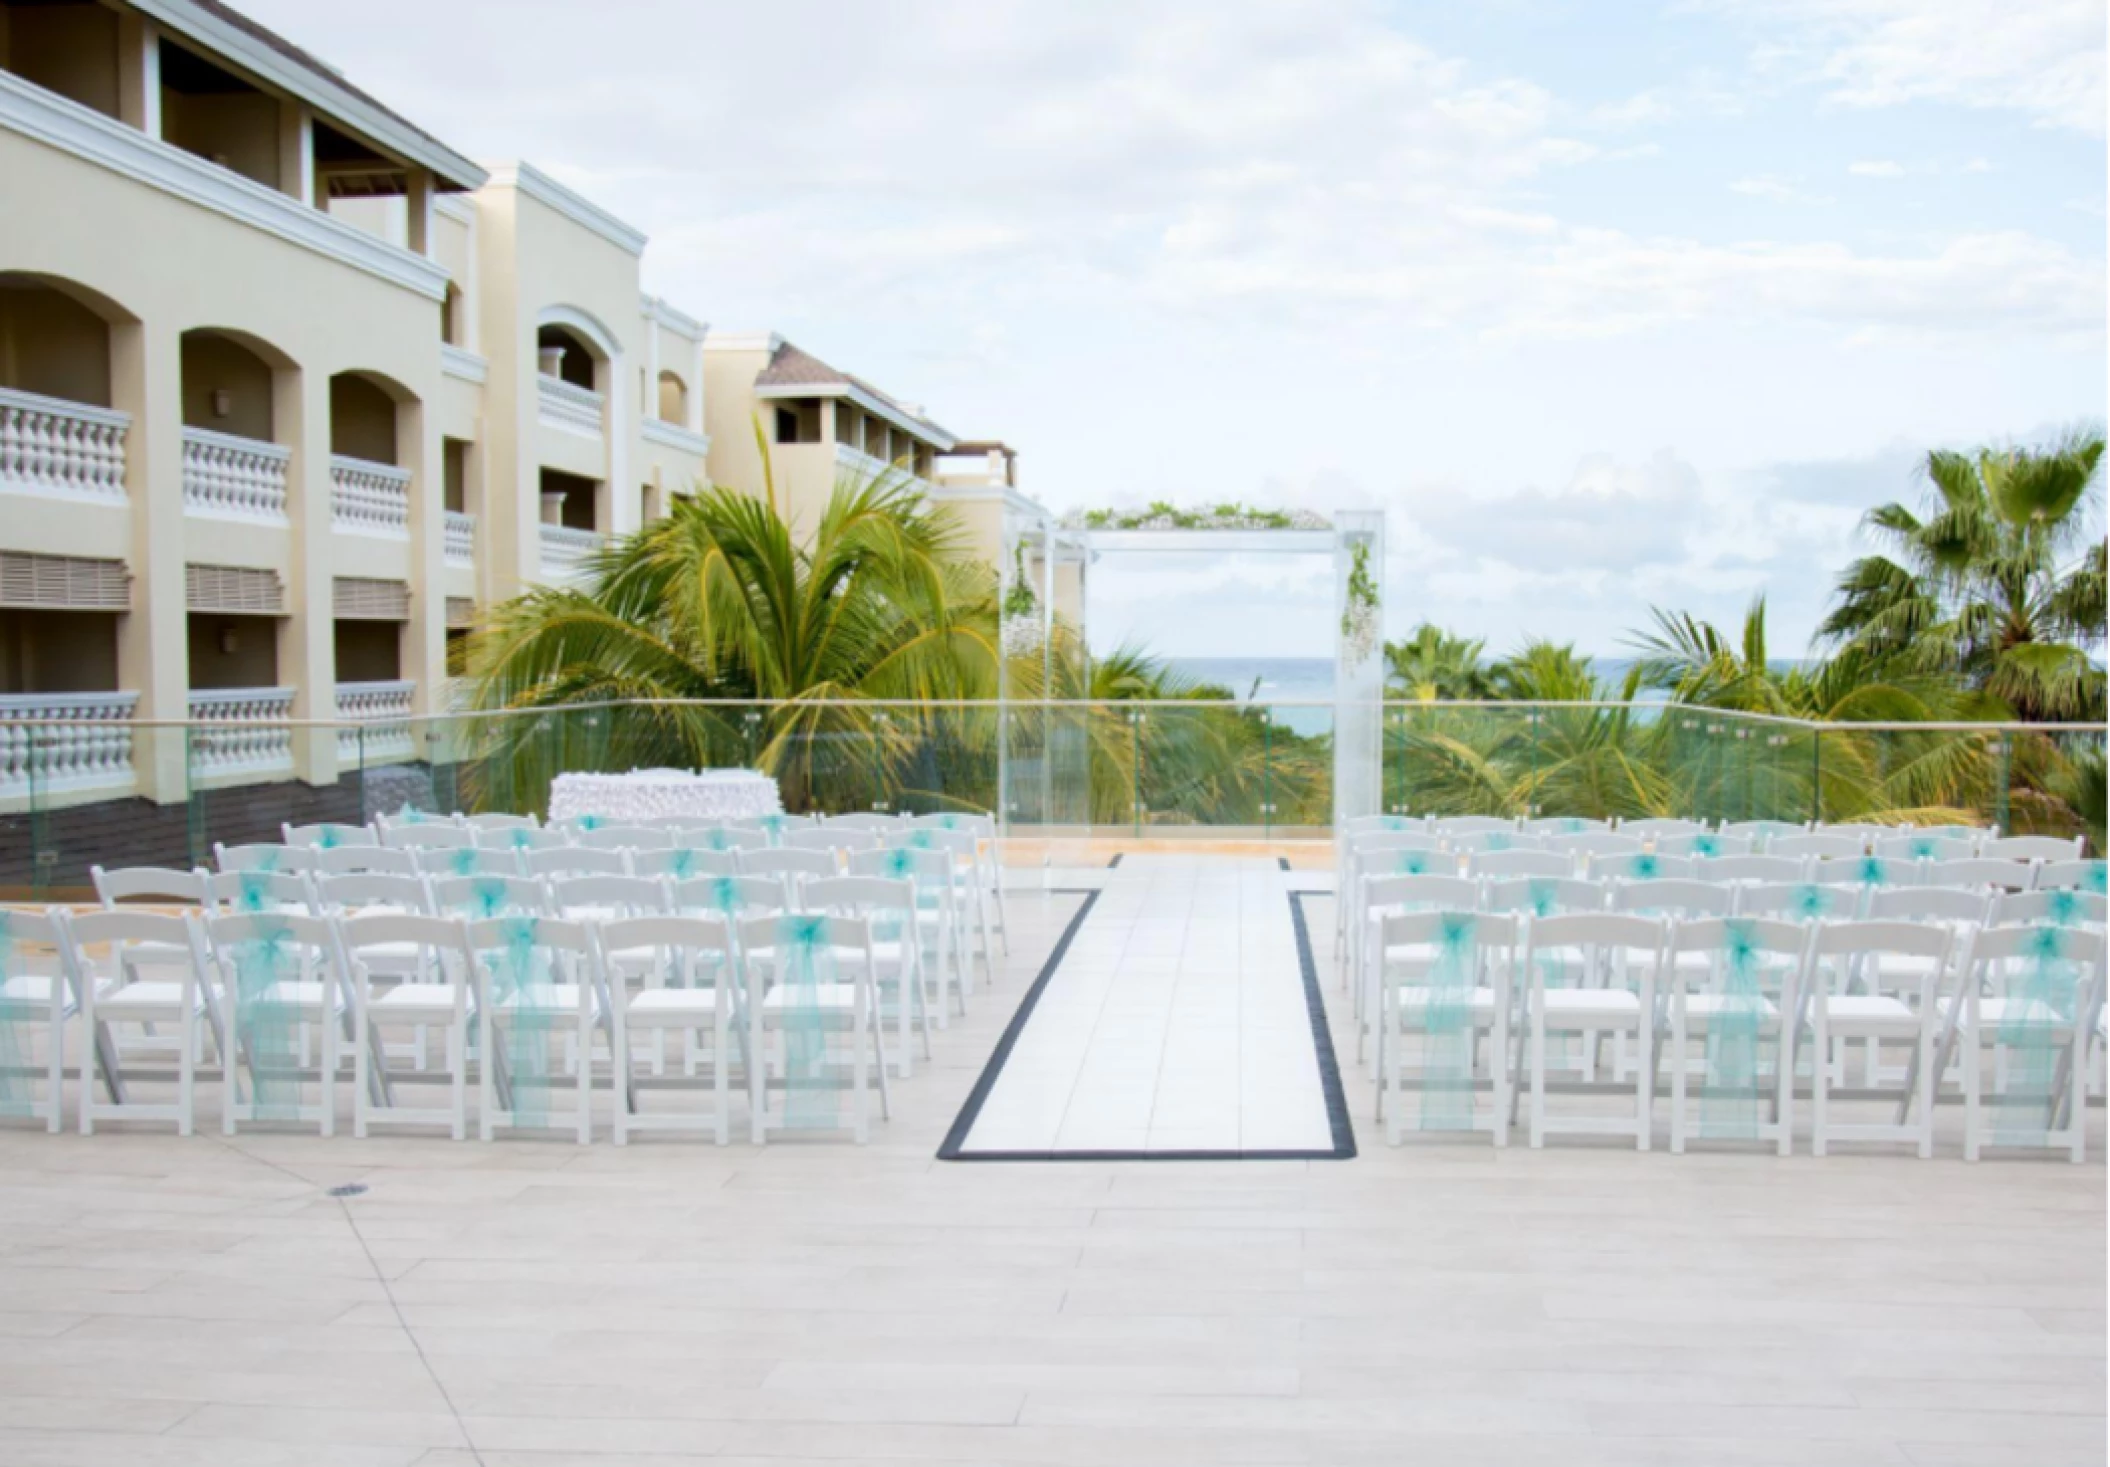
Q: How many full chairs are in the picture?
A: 11